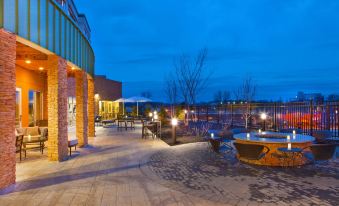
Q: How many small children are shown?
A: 0